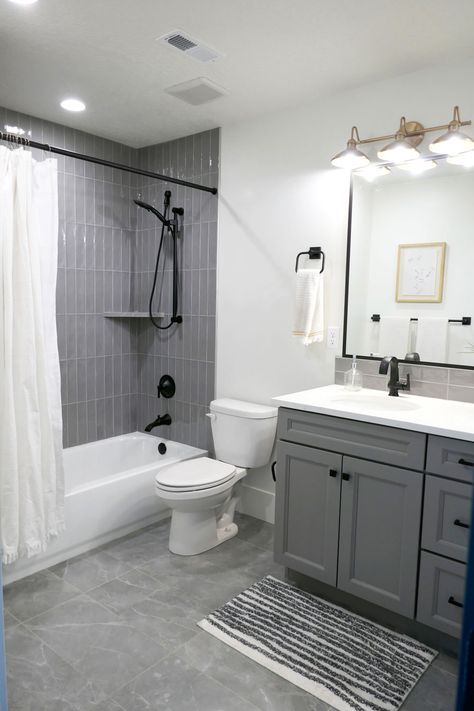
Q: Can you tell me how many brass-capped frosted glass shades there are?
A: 3